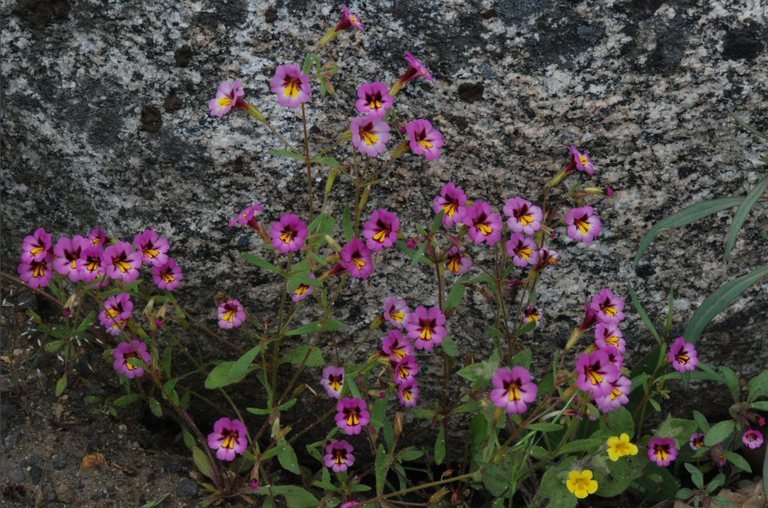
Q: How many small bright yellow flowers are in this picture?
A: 2